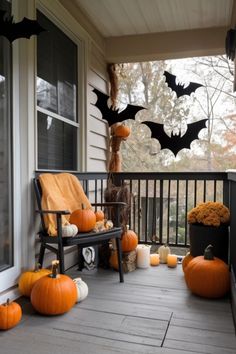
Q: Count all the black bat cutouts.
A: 4